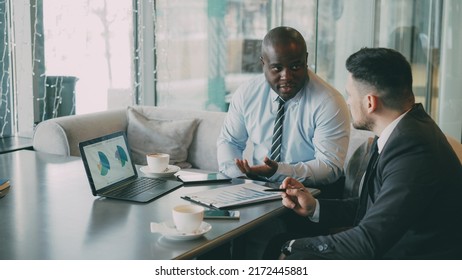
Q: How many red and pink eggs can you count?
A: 0